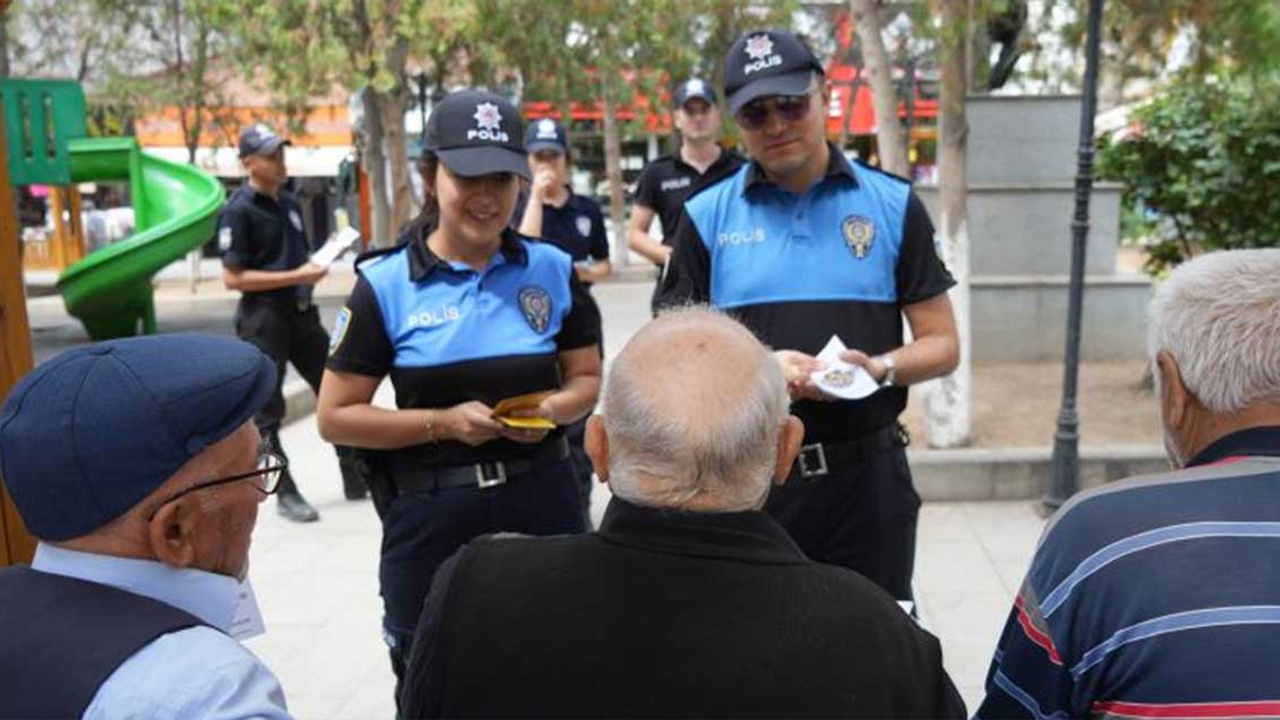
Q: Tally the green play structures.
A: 1